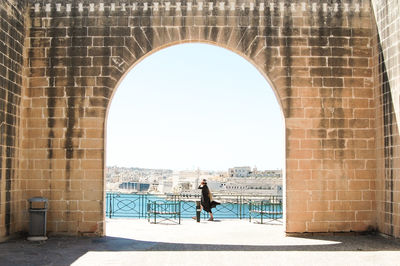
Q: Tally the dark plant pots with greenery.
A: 0